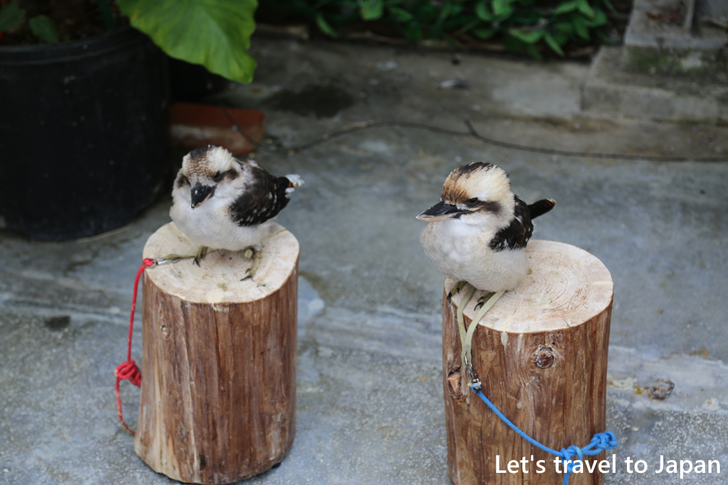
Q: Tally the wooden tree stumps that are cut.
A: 2